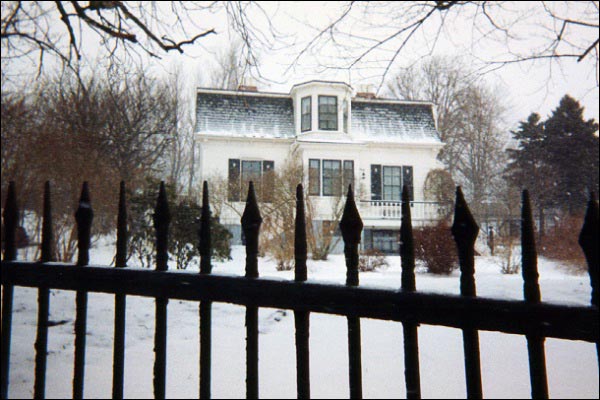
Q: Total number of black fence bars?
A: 13